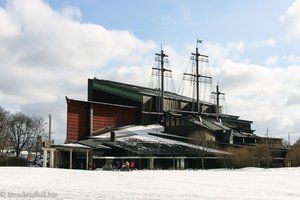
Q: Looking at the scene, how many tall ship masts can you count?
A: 3